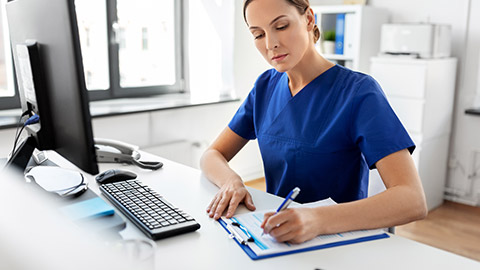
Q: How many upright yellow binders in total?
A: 0